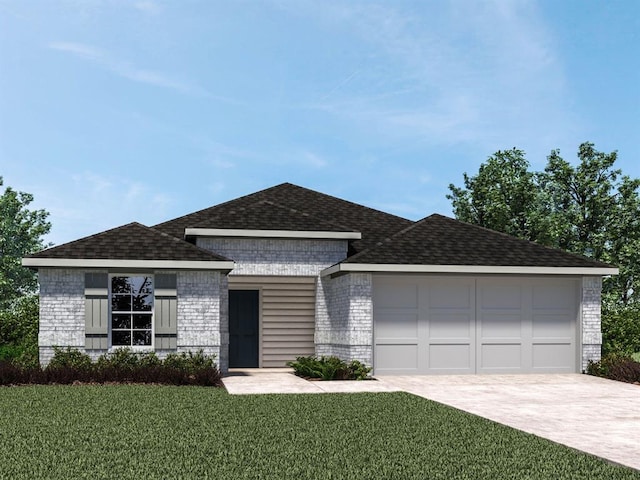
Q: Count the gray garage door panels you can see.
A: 12